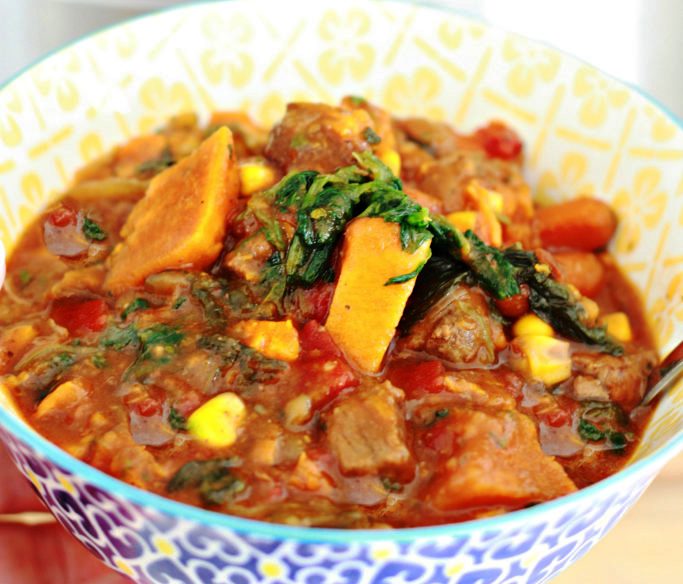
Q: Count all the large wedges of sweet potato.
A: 3